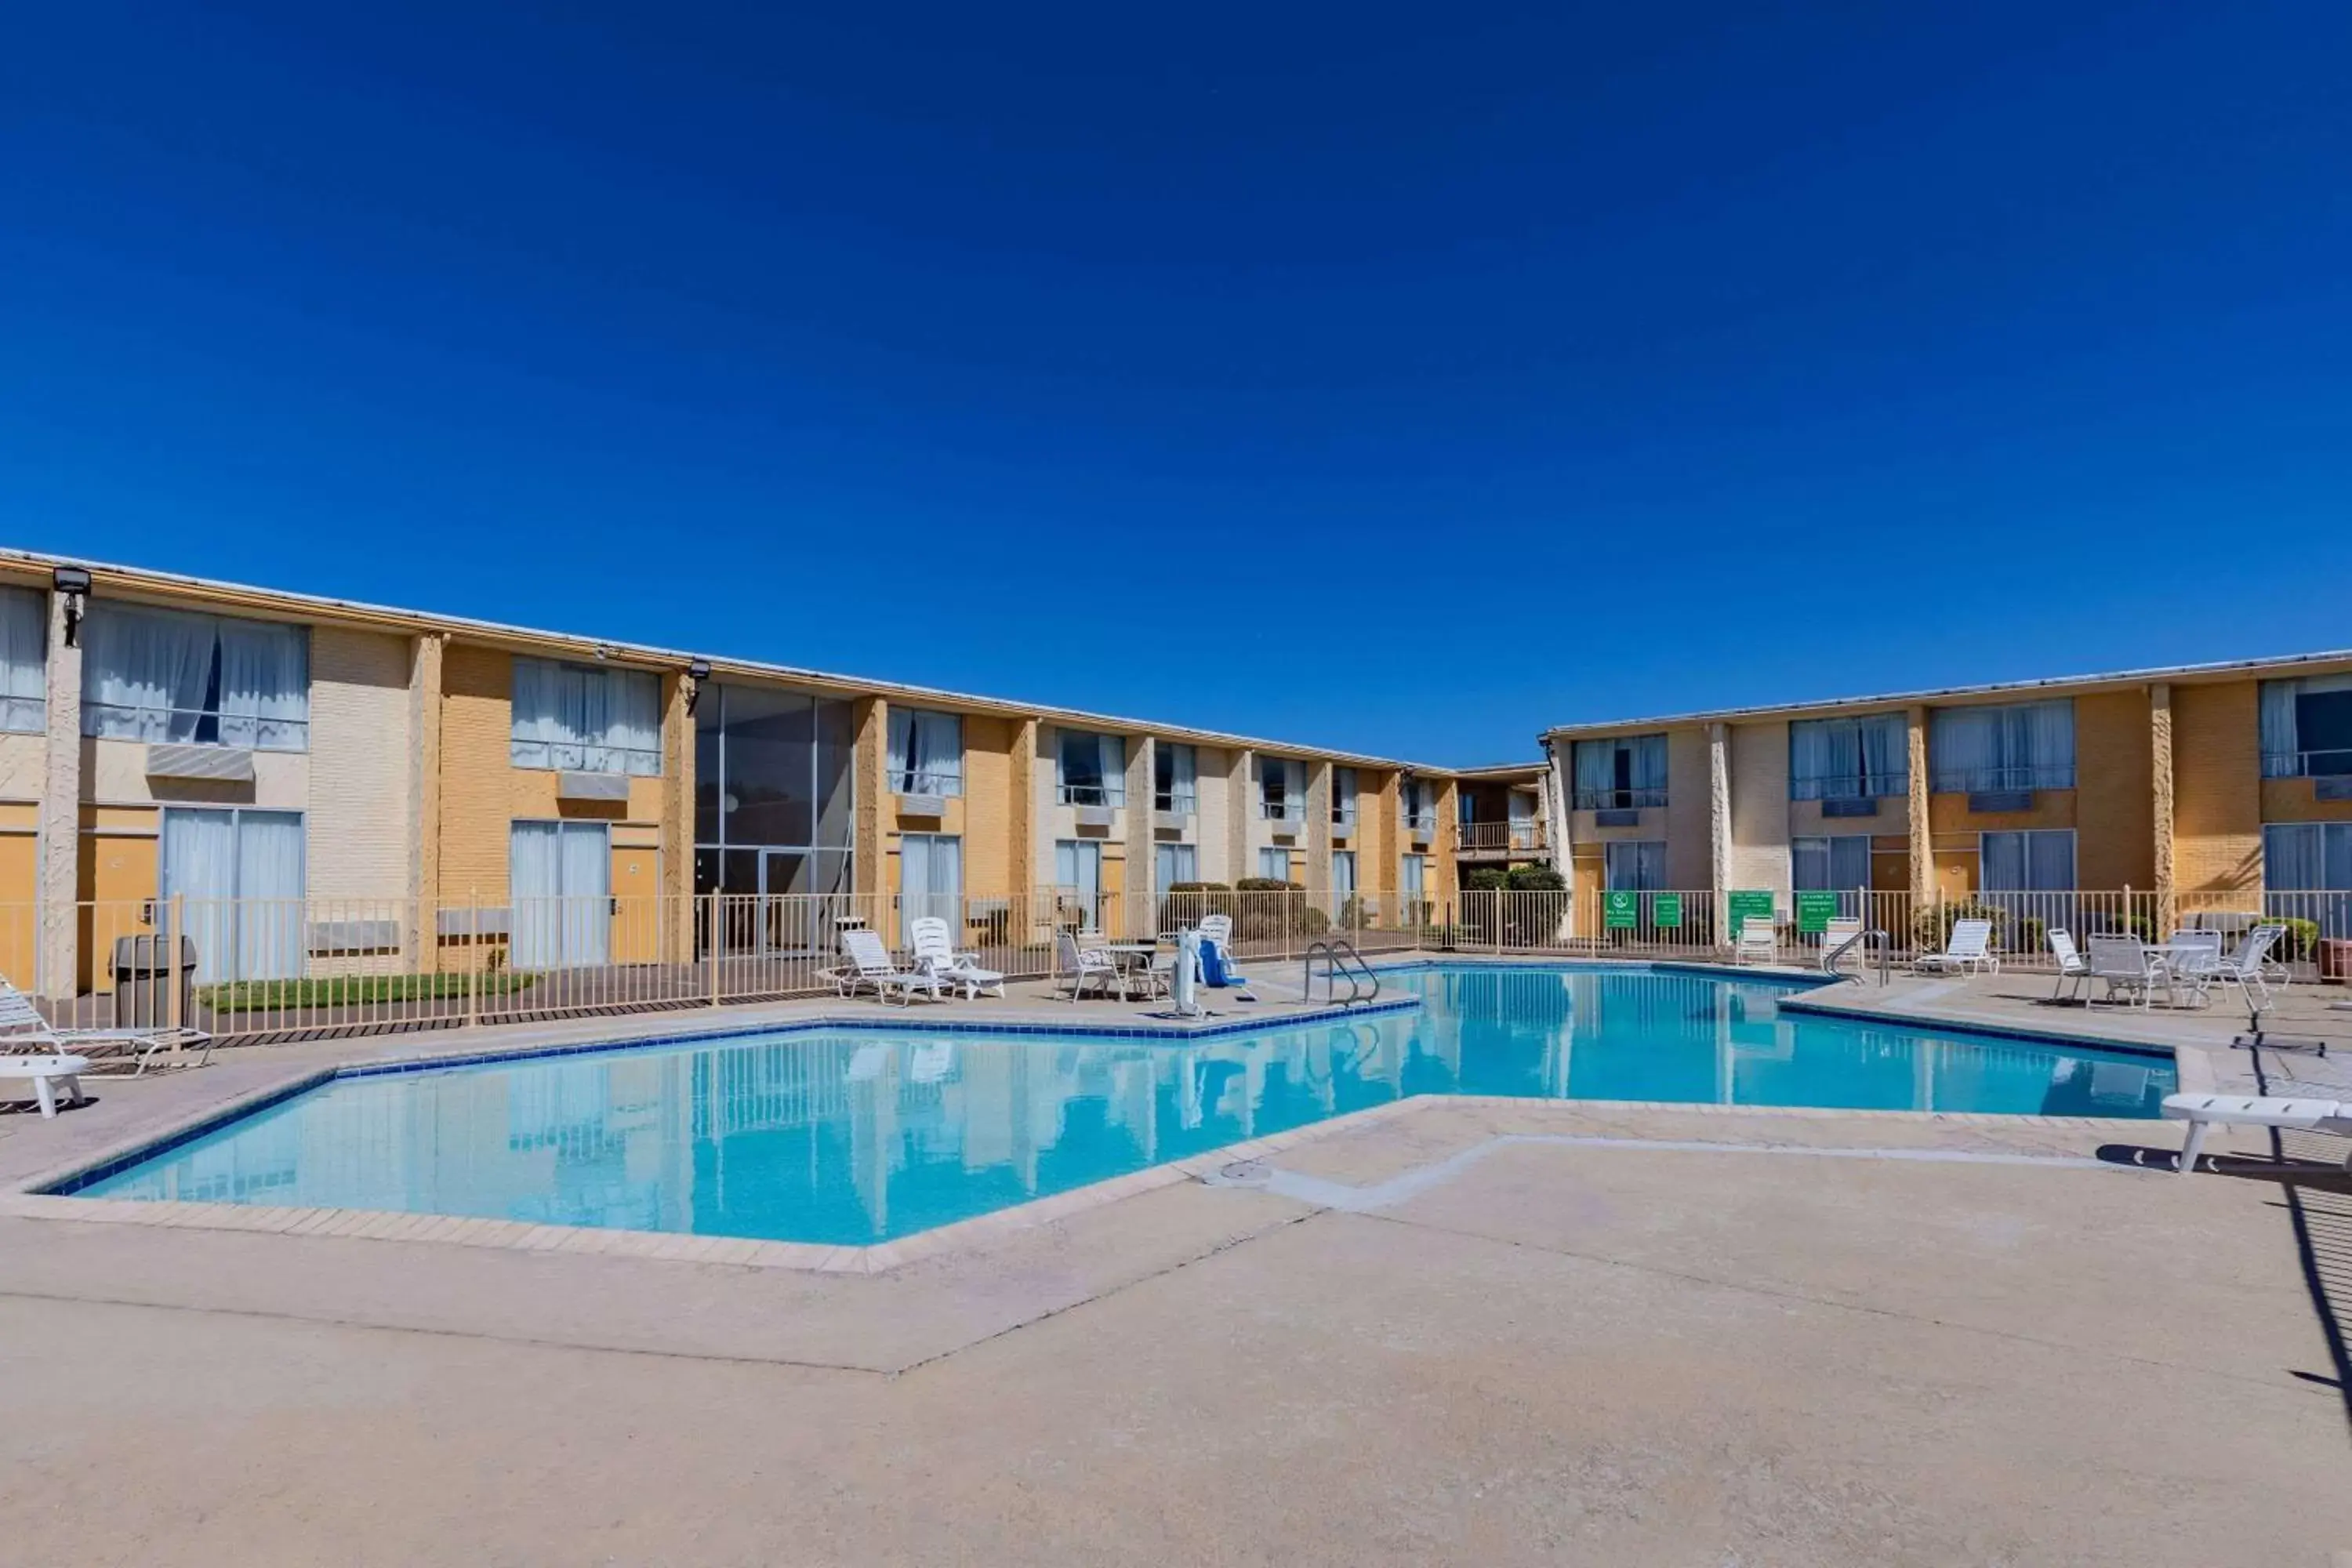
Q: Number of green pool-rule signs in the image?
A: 4